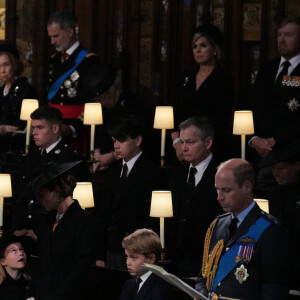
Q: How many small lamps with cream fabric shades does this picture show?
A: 8